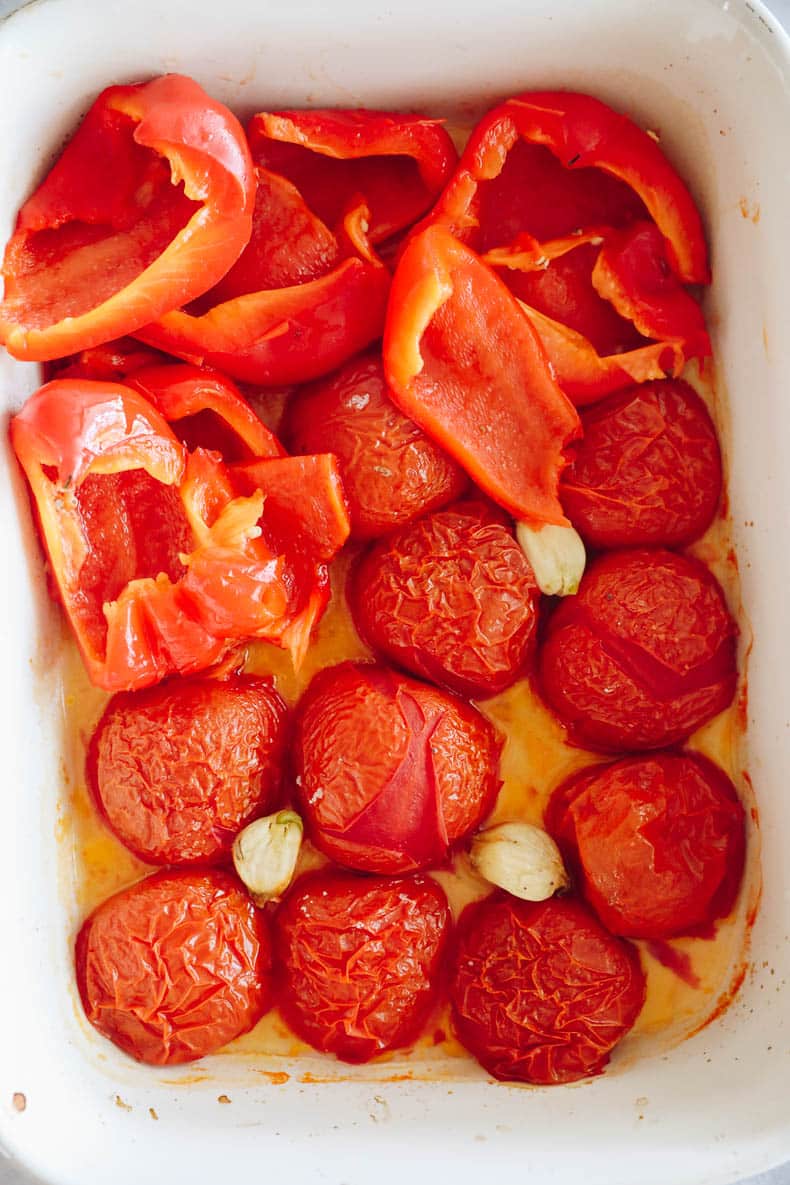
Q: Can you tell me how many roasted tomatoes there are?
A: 10